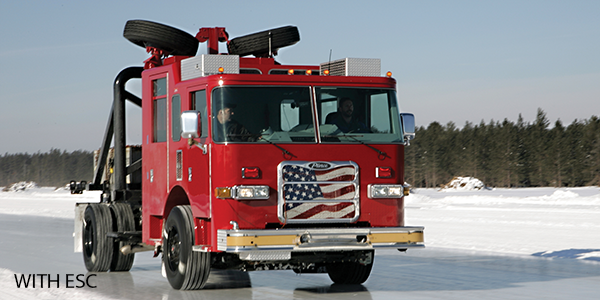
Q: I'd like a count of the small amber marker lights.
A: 5